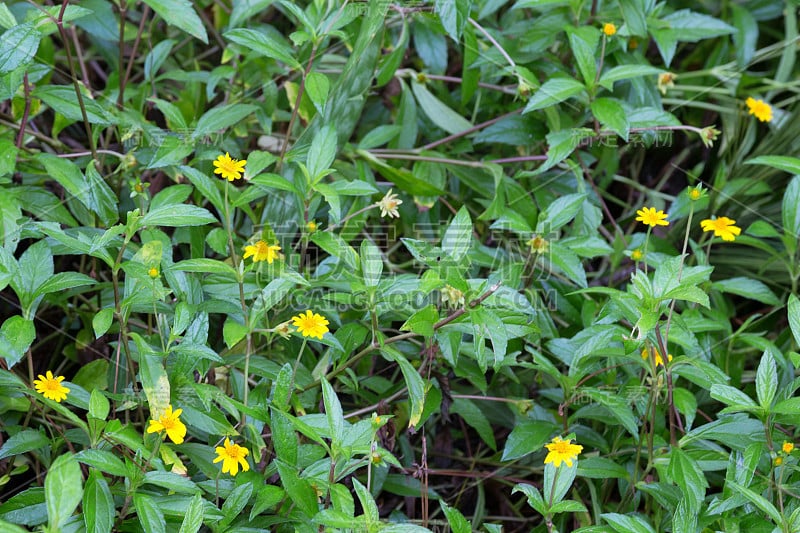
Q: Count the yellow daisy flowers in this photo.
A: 11